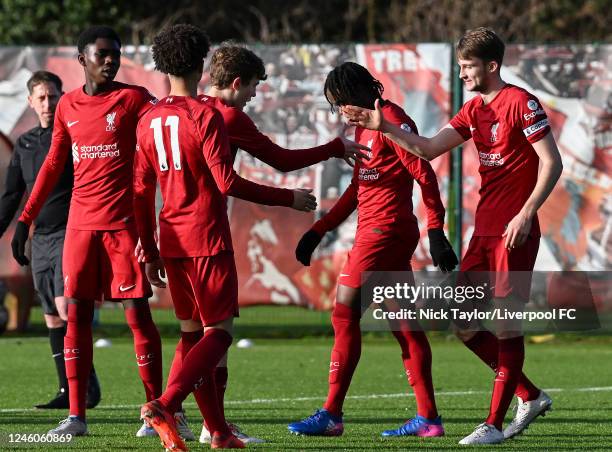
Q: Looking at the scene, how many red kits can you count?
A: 5